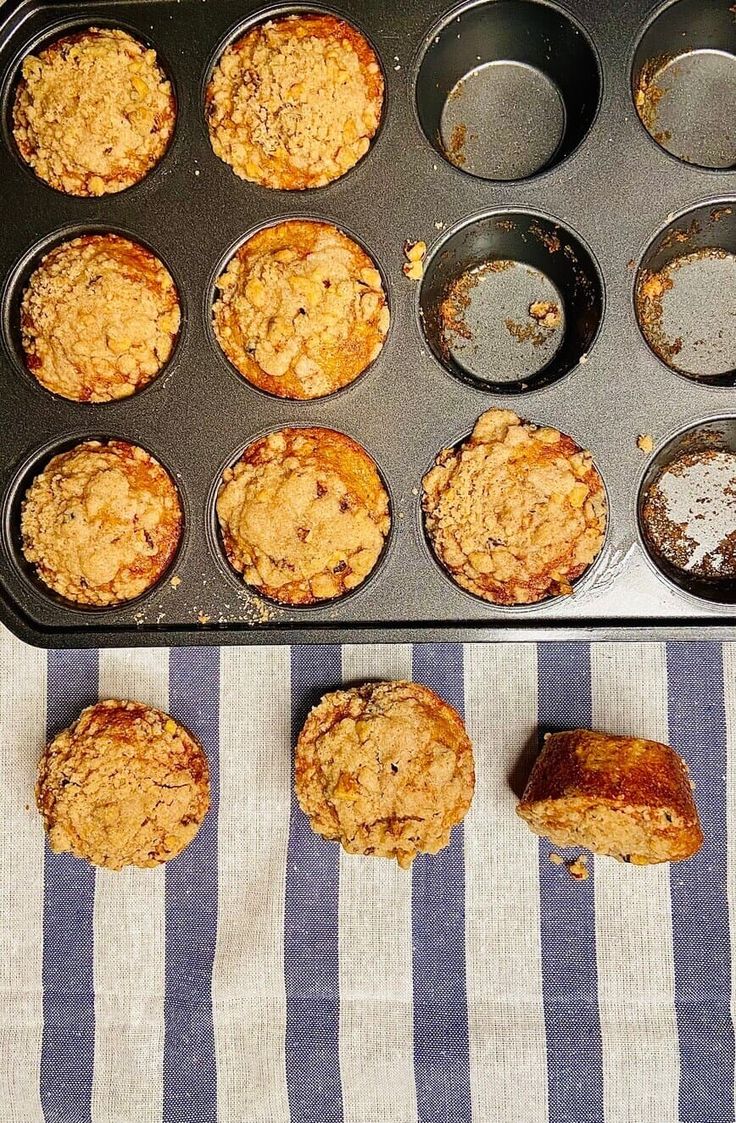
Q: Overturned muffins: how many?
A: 1